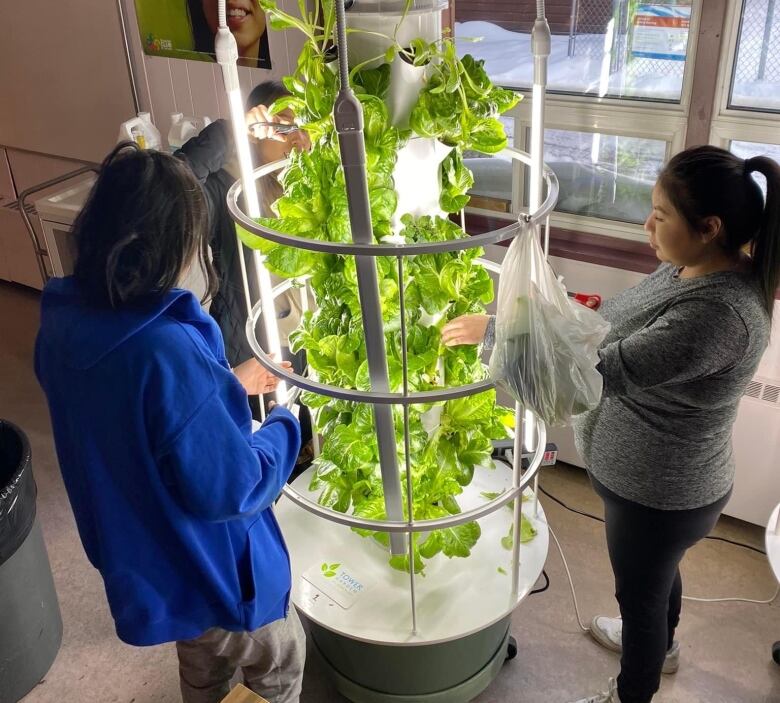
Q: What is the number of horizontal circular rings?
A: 3